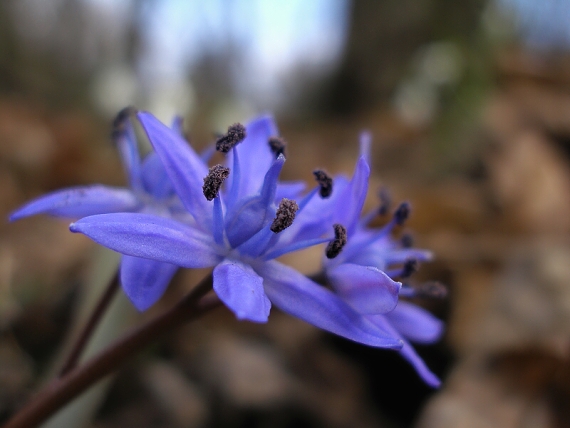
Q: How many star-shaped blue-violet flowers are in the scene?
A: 3